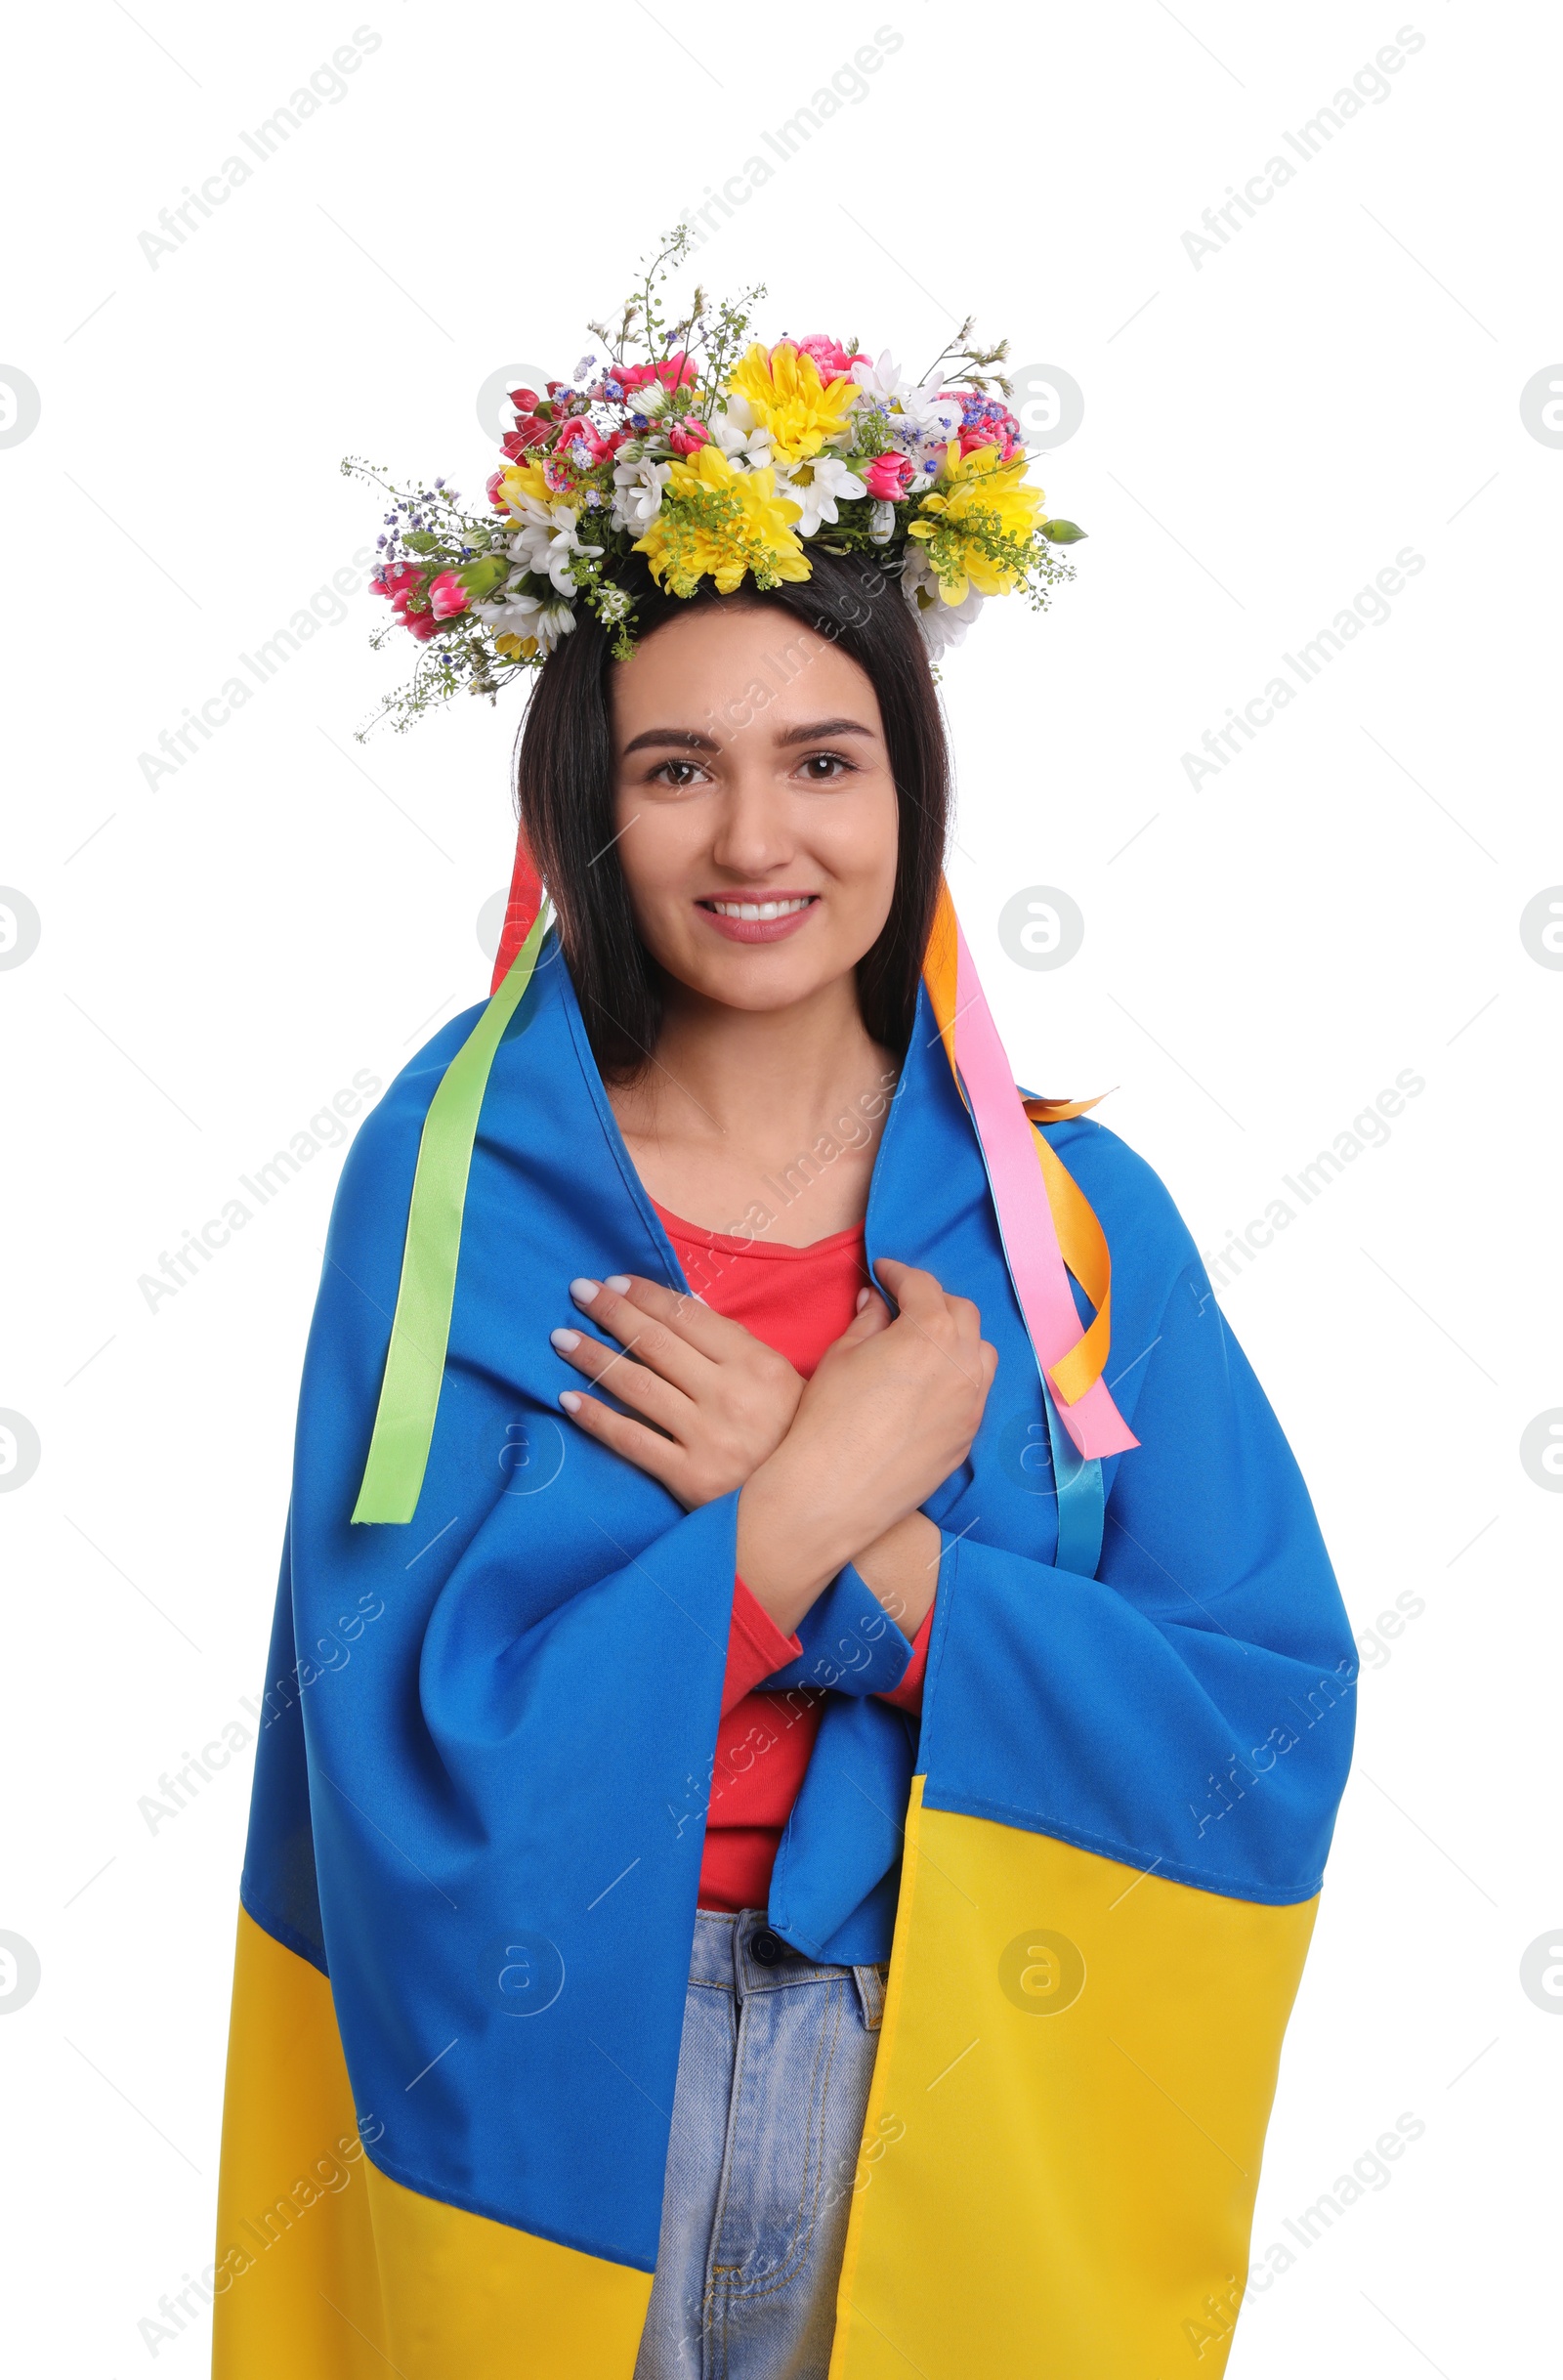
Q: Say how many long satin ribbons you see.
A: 5